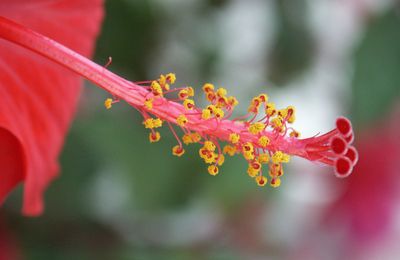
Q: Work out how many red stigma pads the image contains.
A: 5